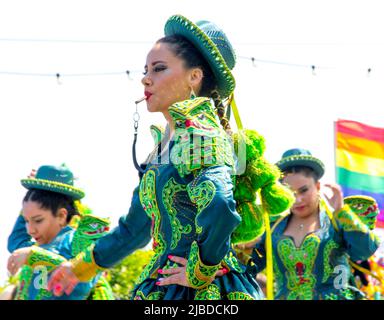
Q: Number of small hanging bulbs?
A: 5